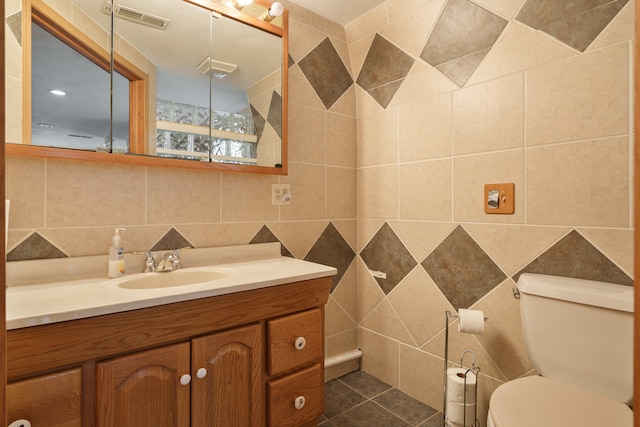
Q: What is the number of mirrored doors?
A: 3